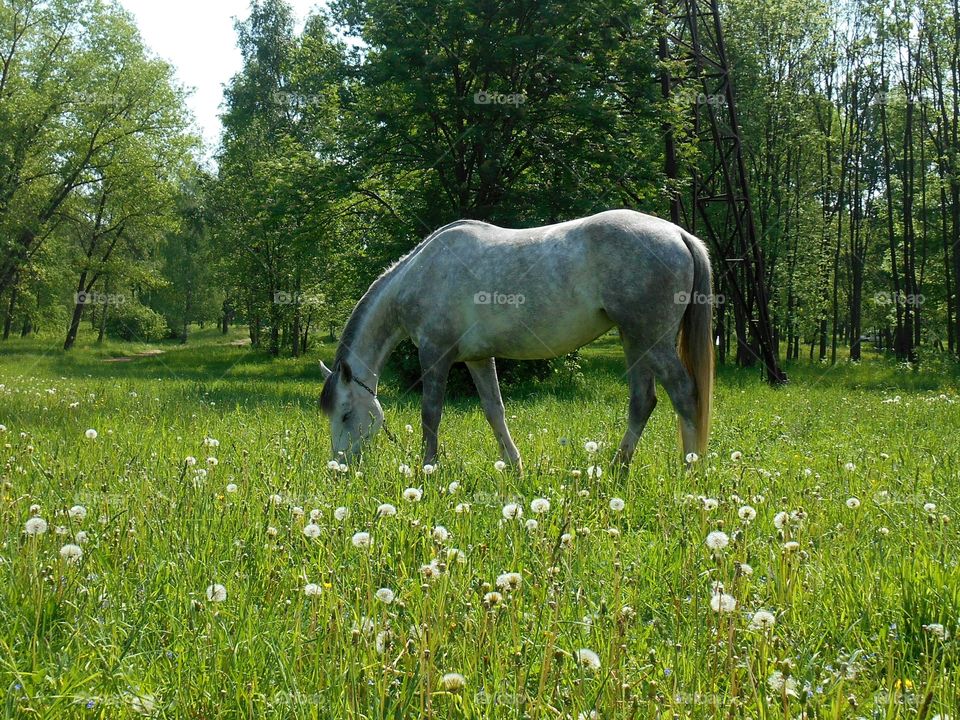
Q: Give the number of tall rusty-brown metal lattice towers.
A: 1